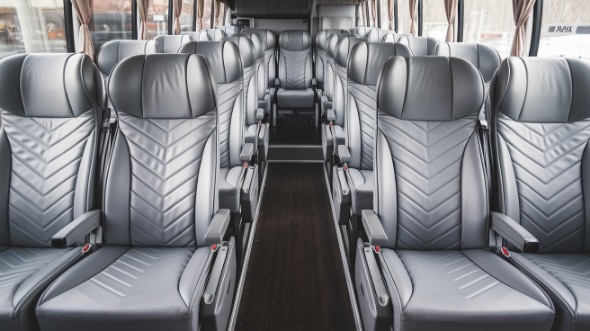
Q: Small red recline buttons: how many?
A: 8